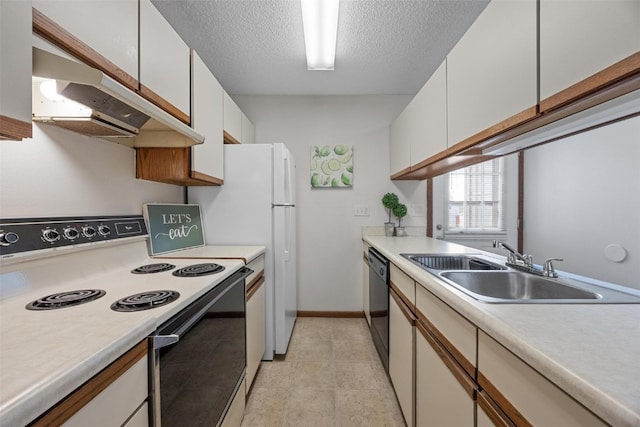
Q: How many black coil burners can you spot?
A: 4